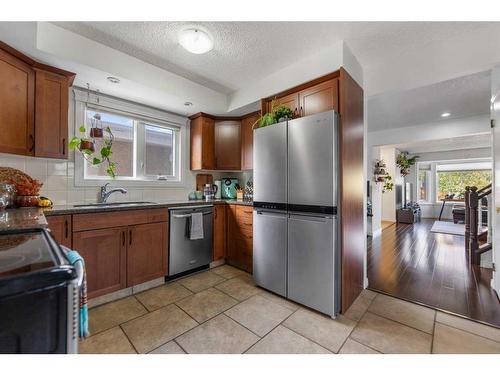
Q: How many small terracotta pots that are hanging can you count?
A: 2